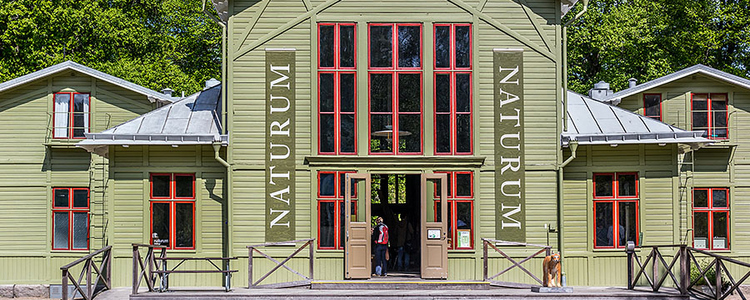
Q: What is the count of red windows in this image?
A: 12